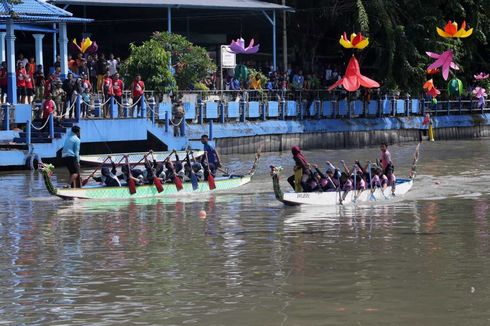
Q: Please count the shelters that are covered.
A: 2